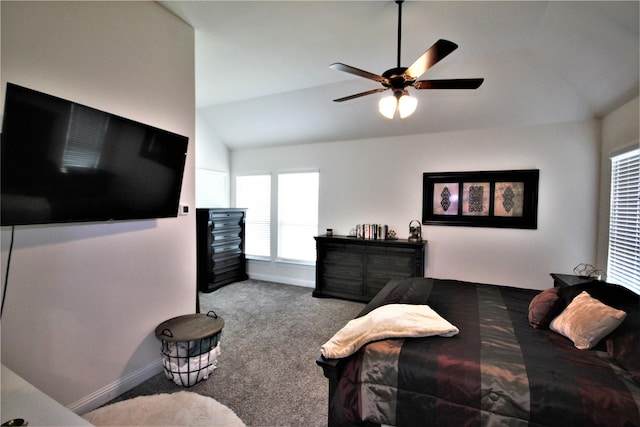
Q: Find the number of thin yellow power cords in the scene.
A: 0